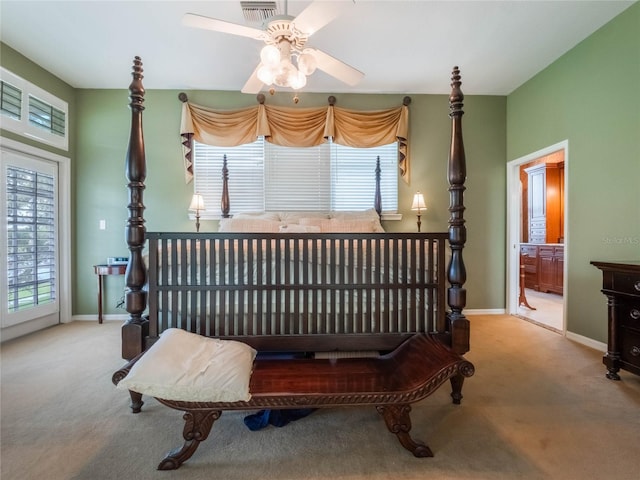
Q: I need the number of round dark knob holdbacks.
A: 4